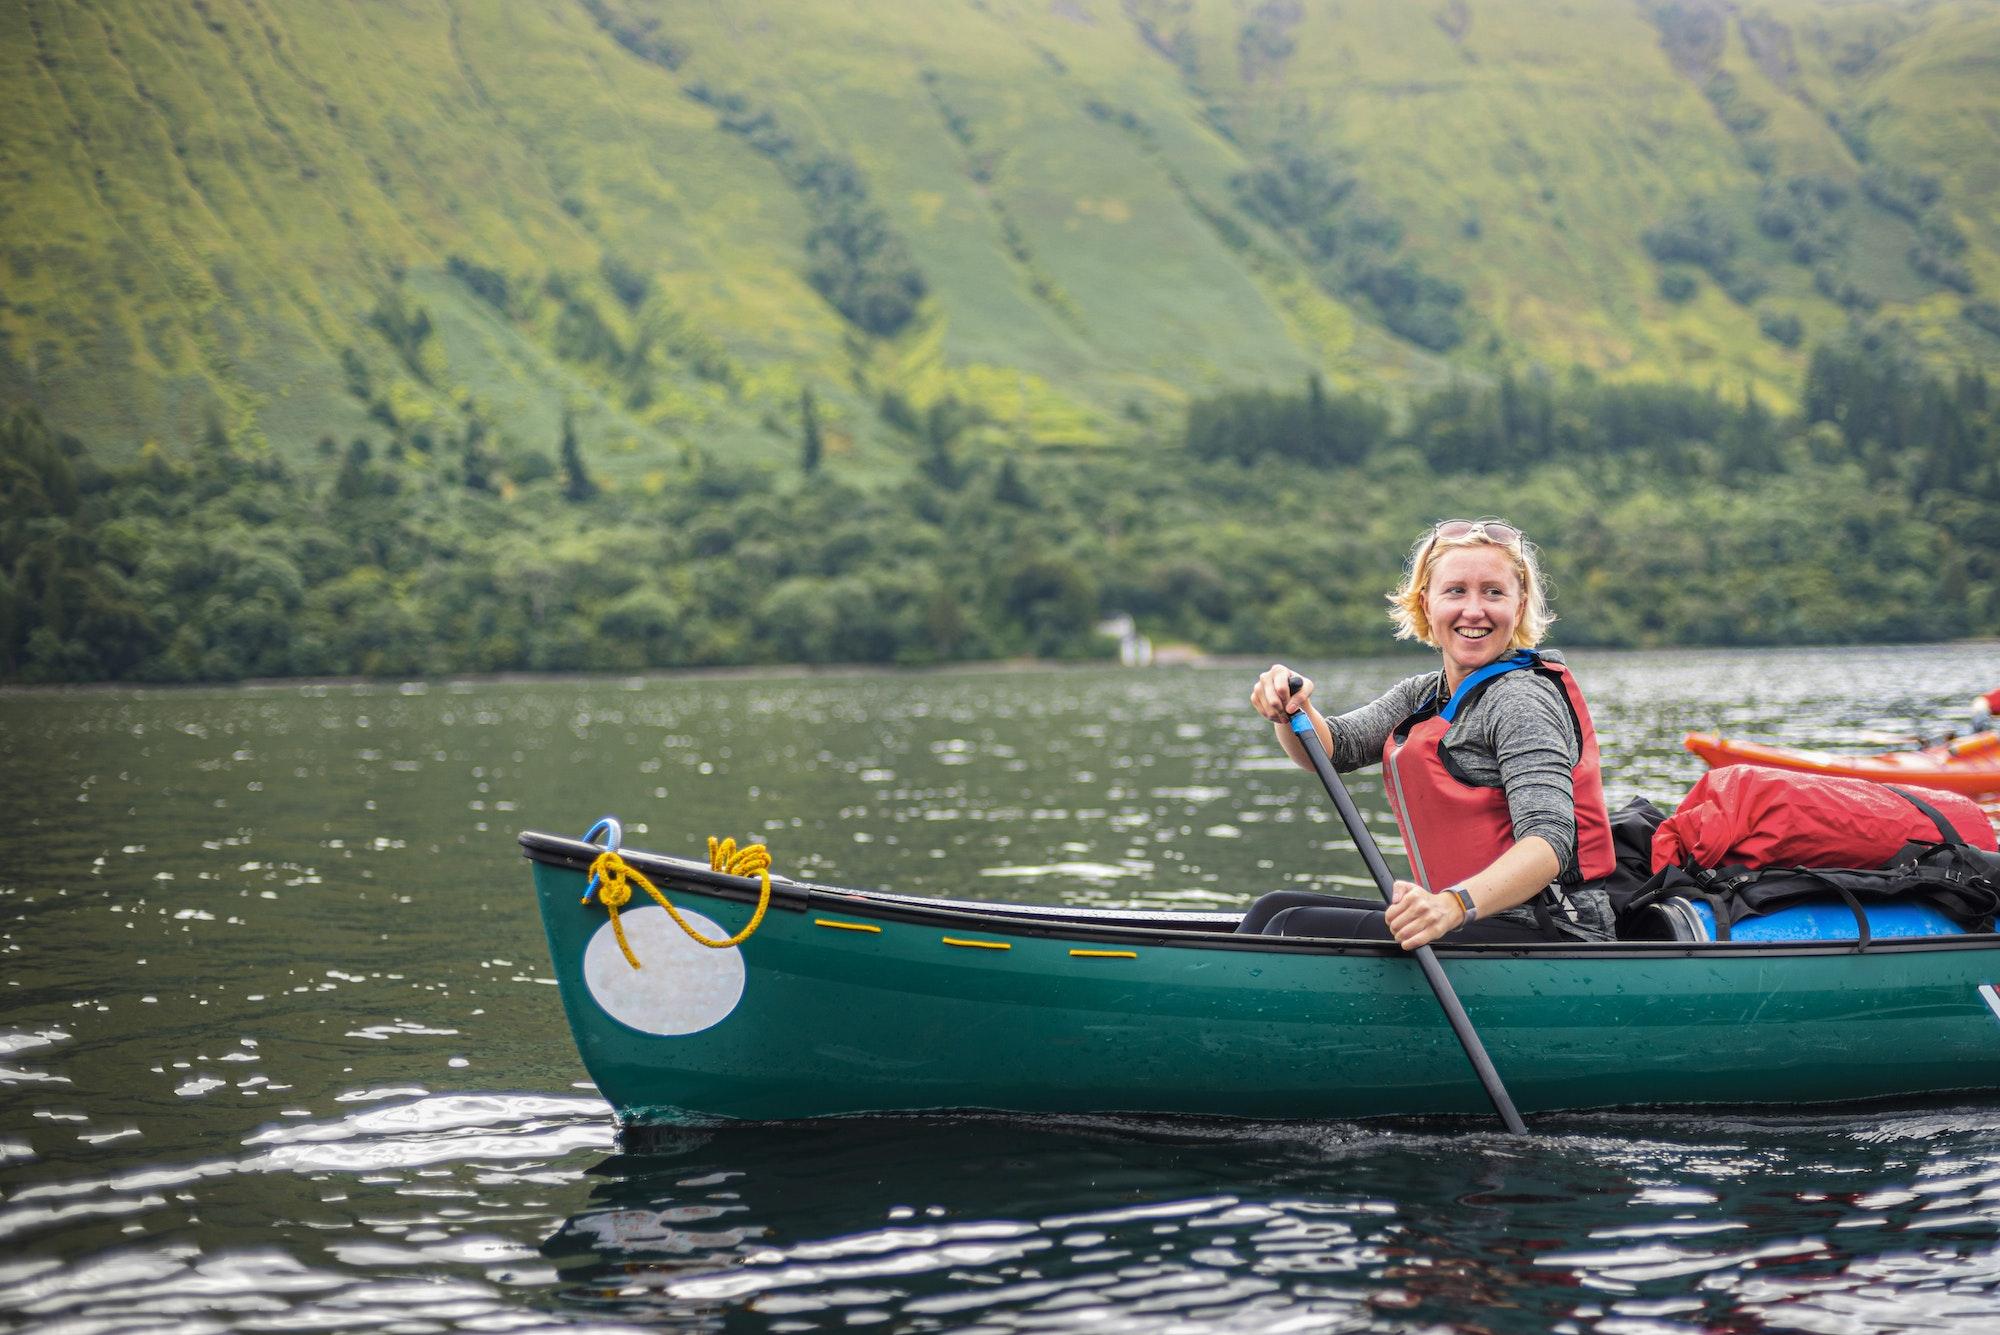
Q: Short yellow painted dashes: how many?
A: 3